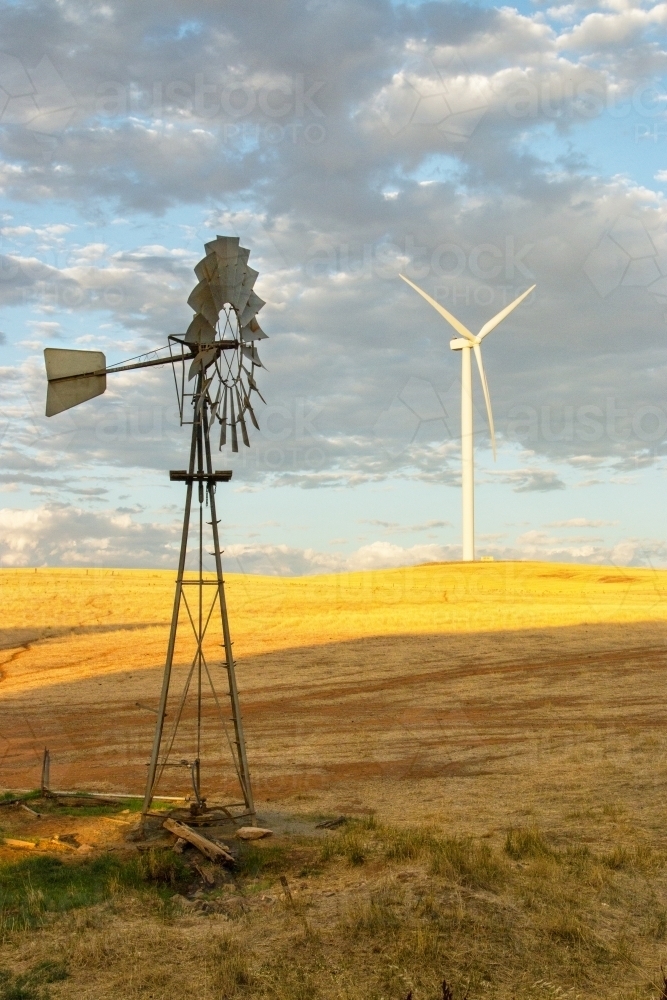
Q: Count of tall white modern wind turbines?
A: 1